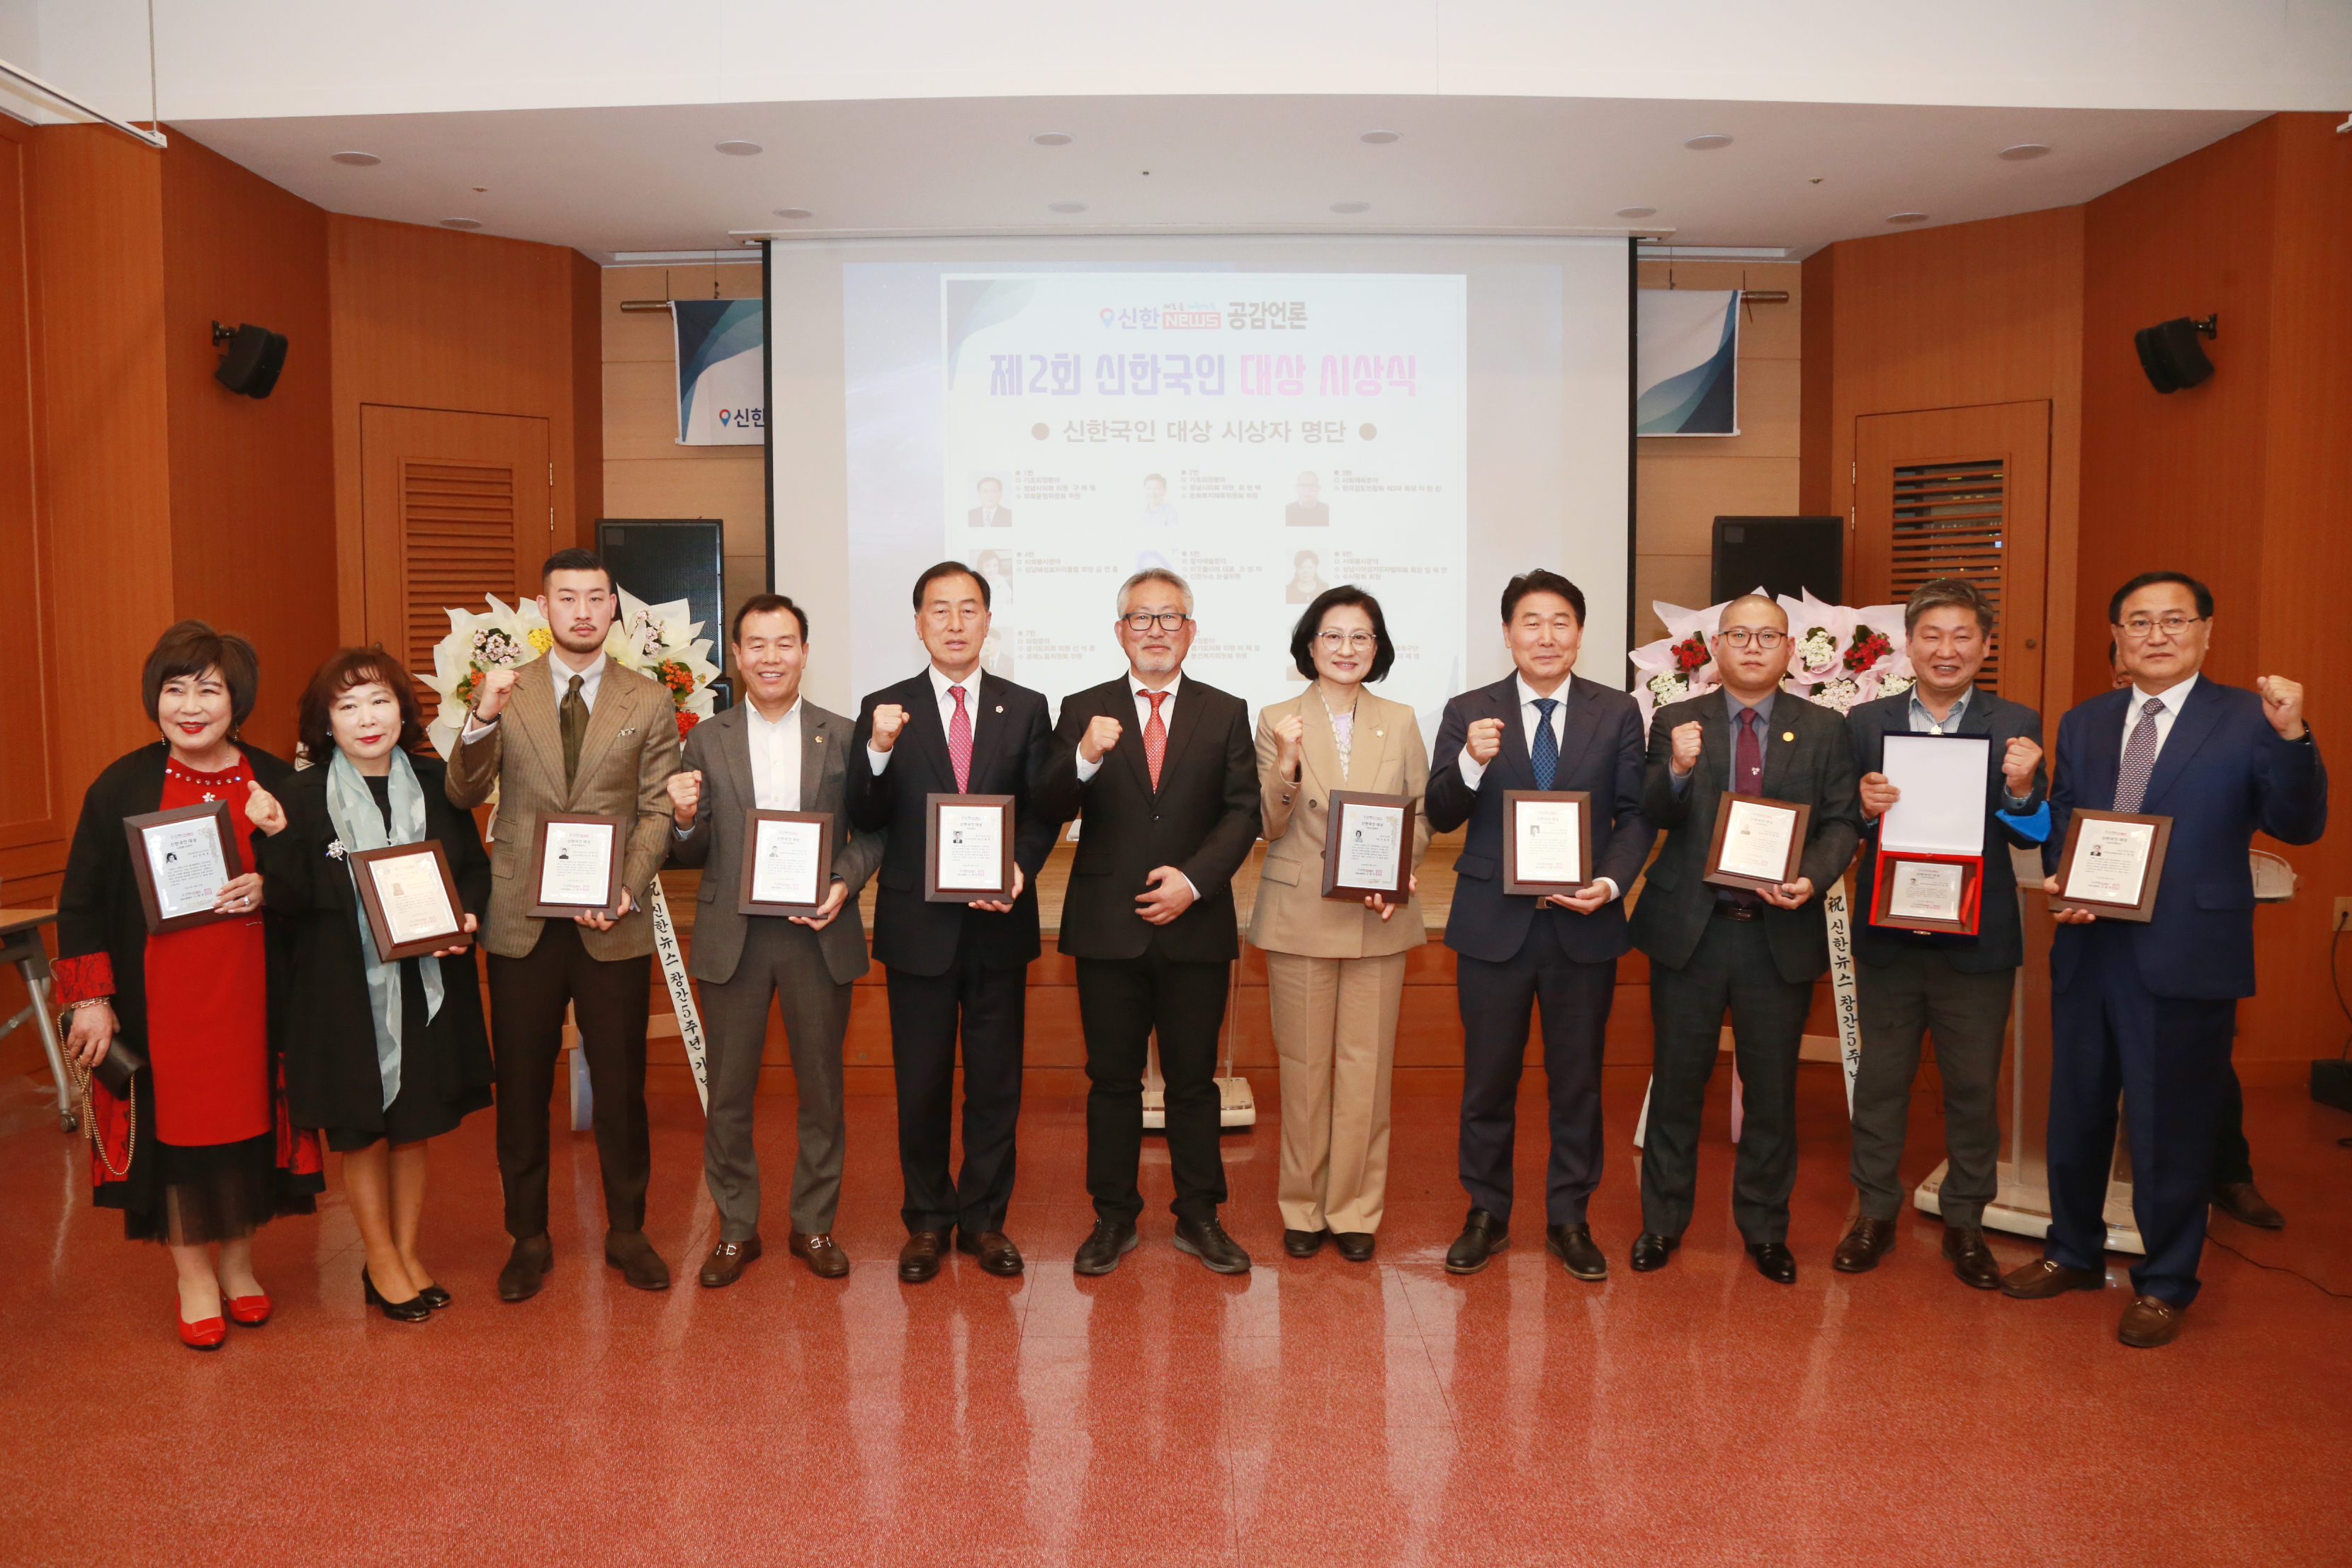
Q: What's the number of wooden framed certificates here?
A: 10